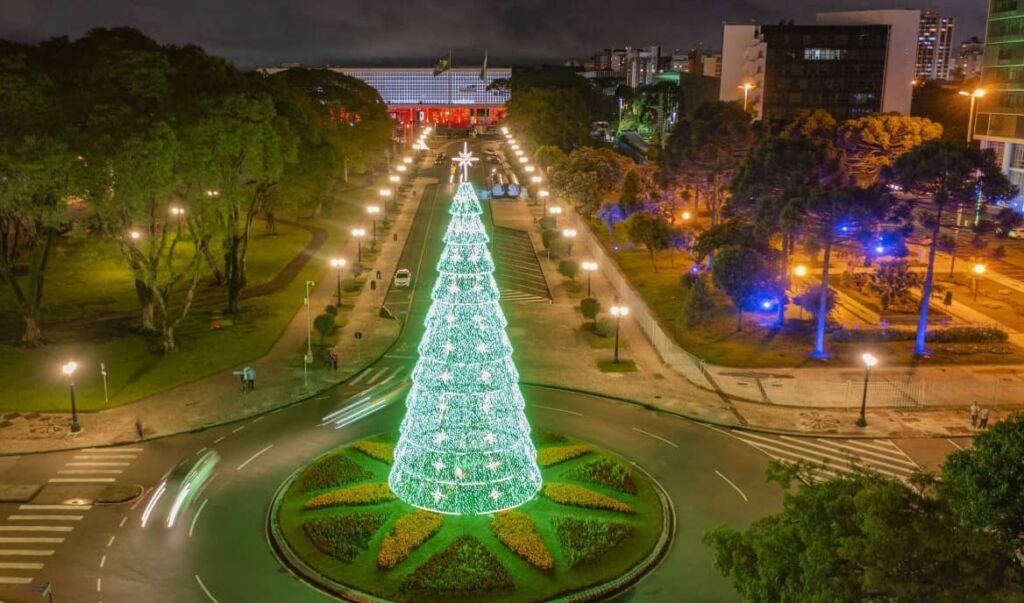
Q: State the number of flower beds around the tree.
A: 11